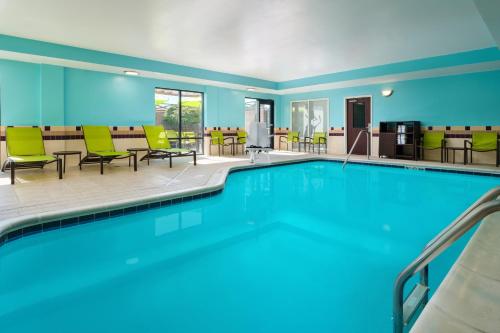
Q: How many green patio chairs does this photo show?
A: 9